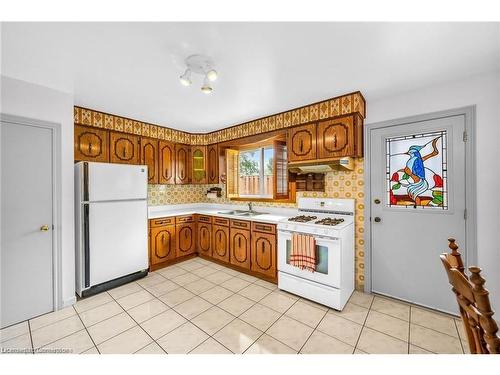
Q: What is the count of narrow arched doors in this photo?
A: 5